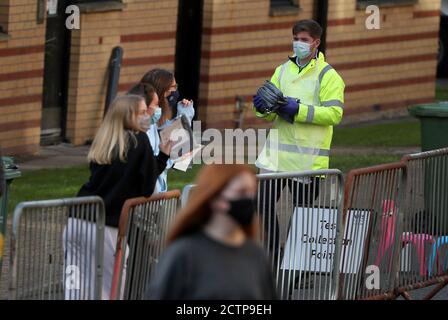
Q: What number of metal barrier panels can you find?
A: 5